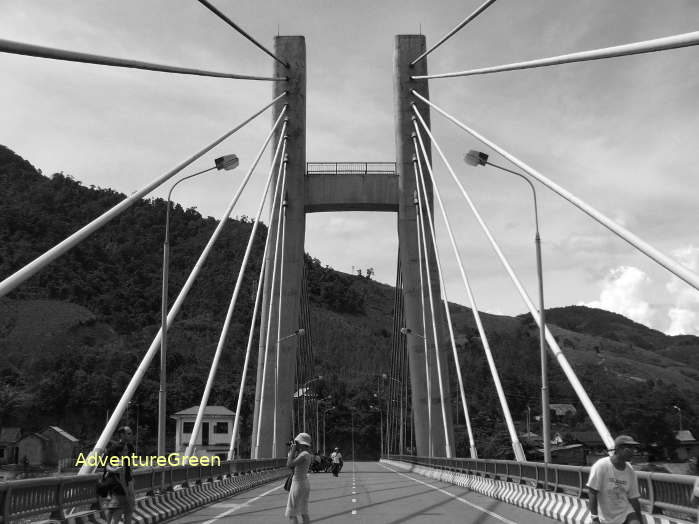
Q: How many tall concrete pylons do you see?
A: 2